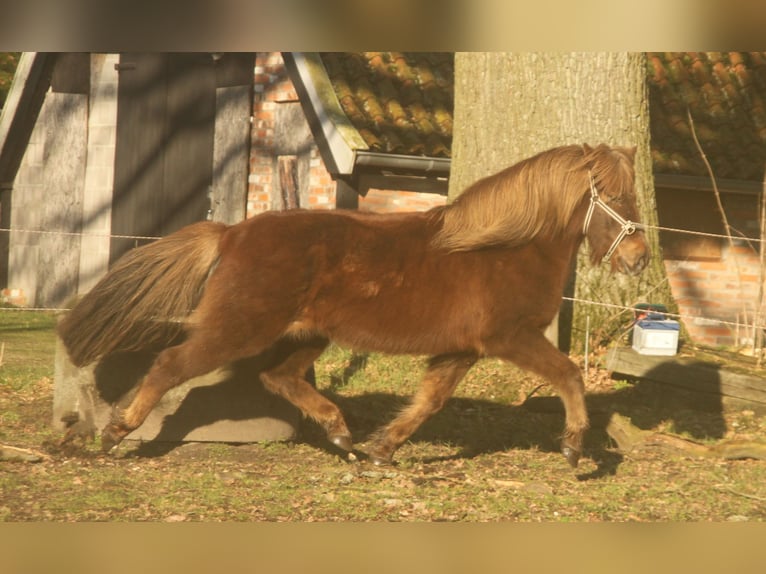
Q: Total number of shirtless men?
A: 0